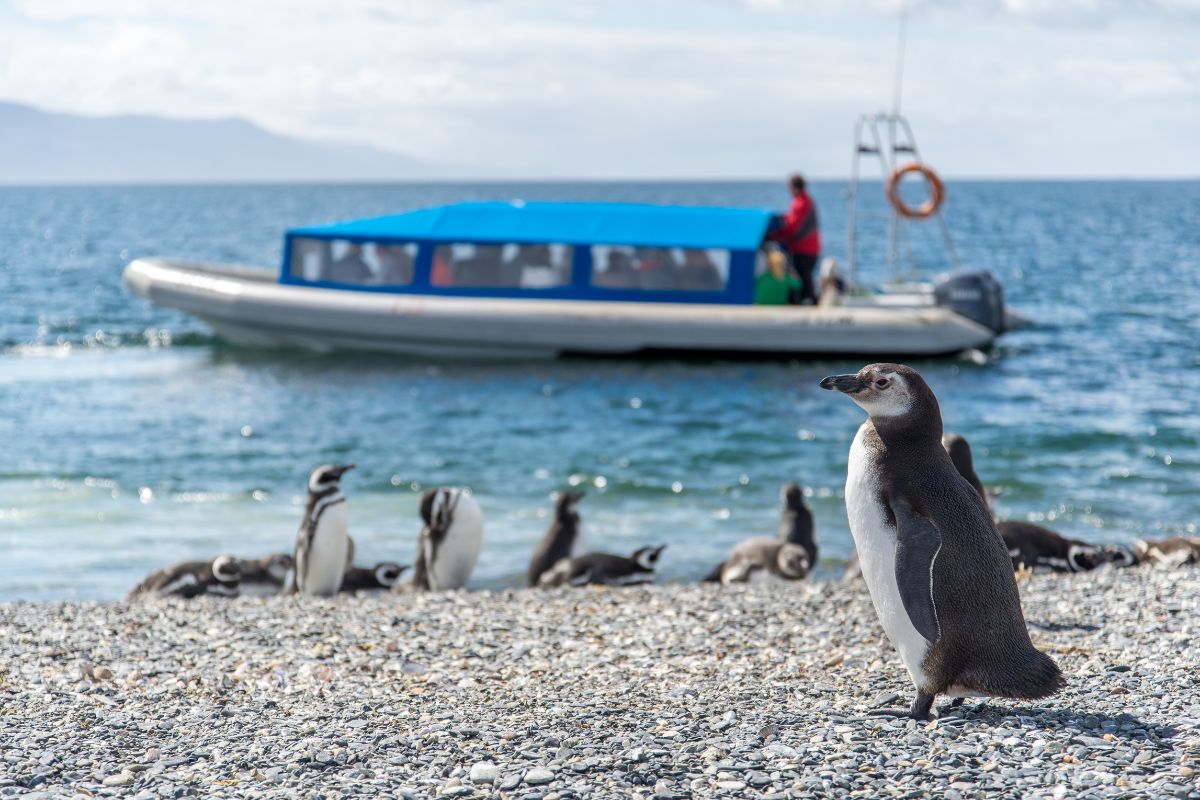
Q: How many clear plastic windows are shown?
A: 3